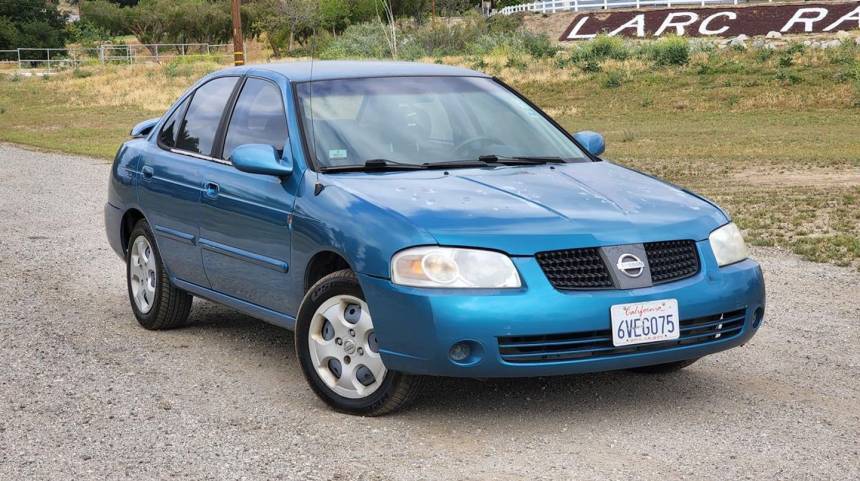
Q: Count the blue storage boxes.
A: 0